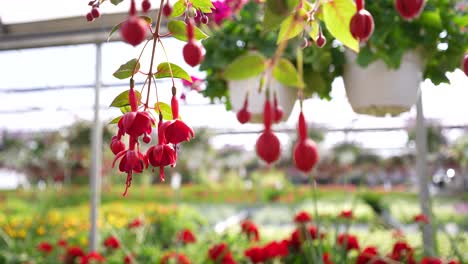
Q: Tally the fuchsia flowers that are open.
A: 4